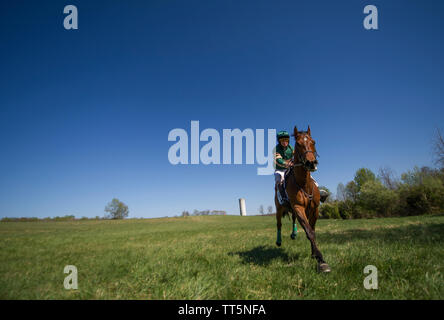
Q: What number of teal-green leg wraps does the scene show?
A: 2